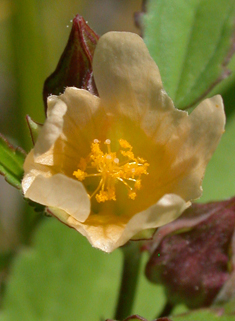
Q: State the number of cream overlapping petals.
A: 5